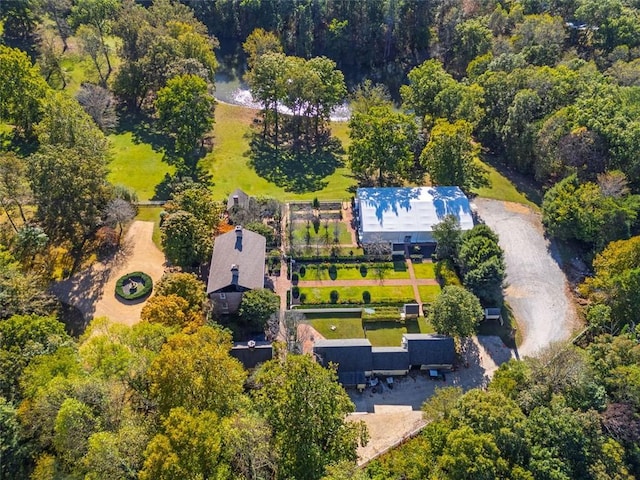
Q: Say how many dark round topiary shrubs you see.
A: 8